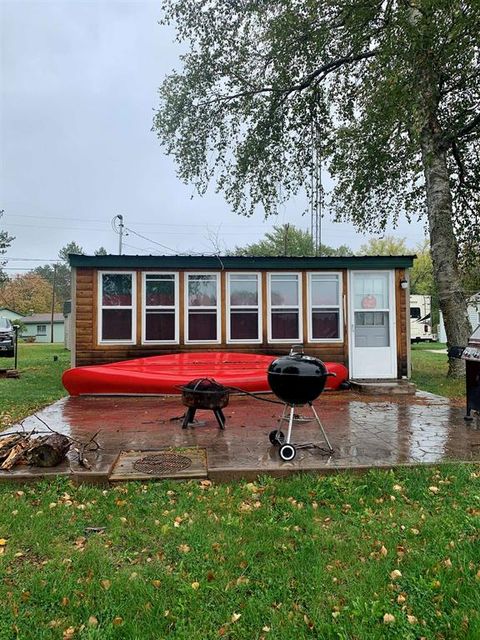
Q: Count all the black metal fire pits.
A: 1